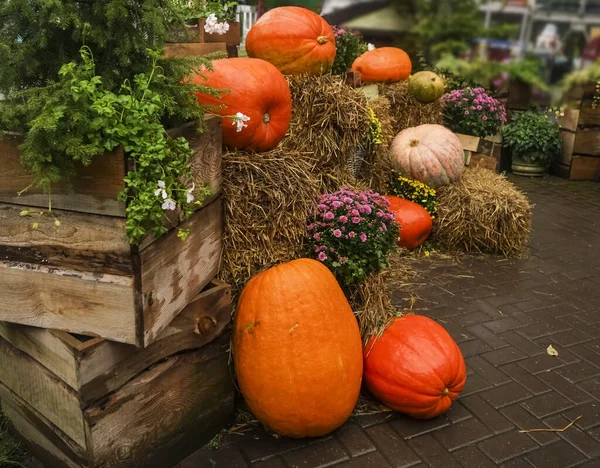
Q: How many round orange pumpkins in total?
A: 6